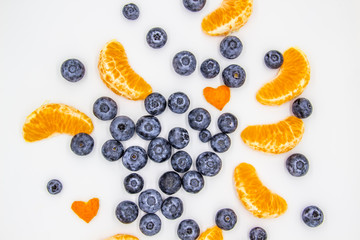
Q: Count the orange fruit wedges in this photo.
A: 8